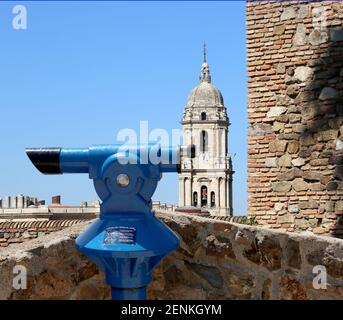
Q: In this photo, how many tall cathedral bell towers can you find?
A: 1